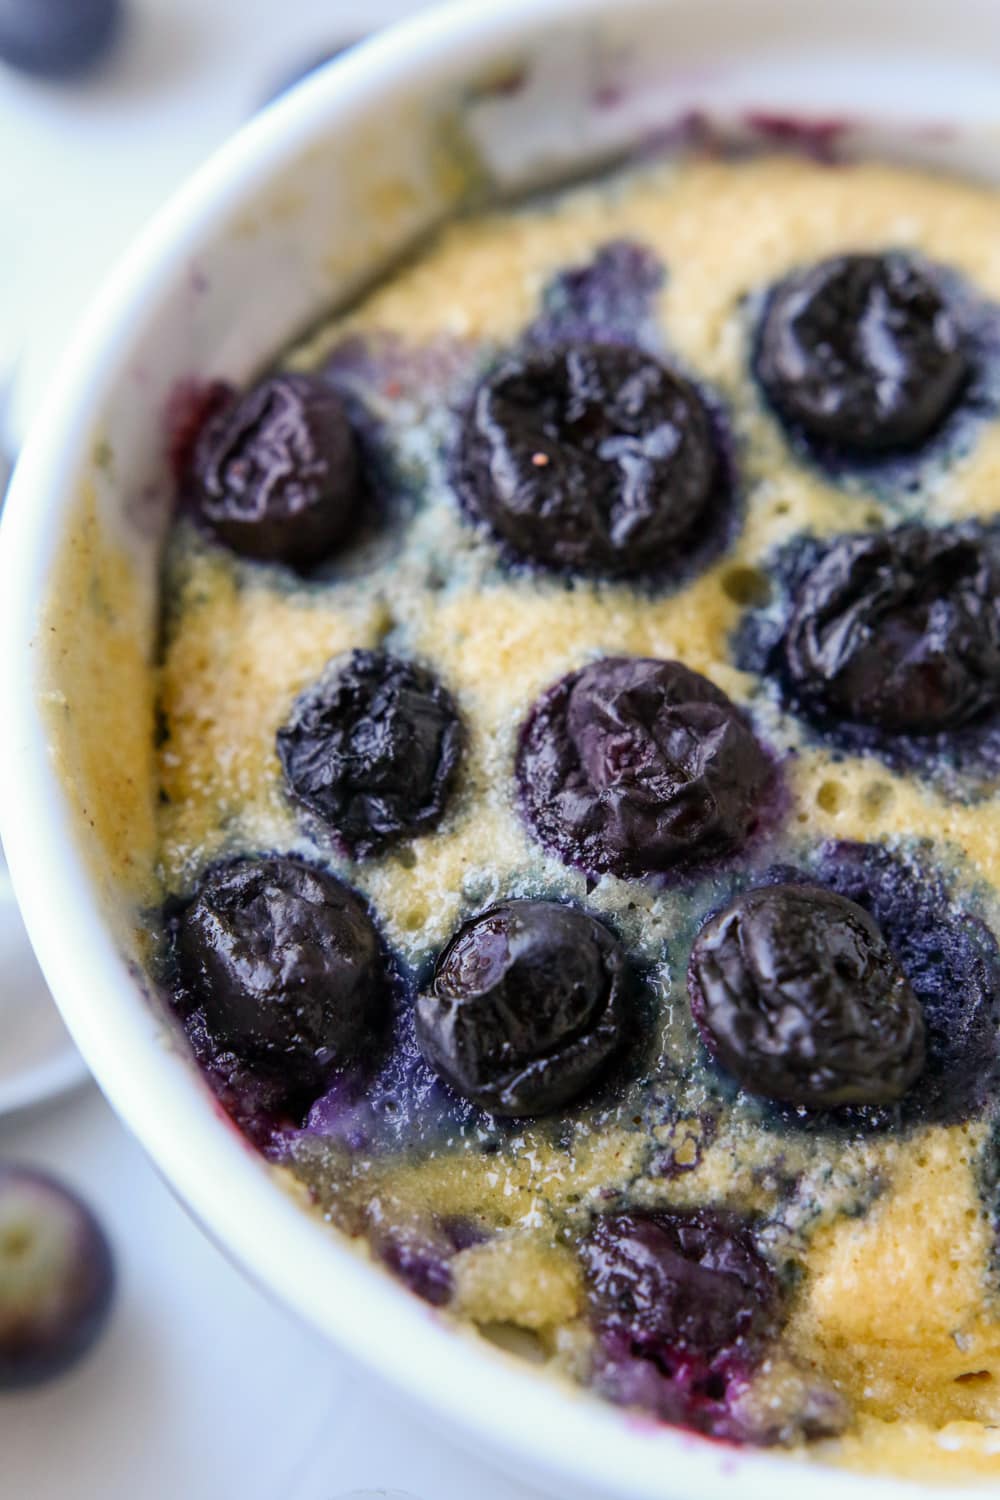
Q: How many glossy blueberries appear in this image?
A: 10